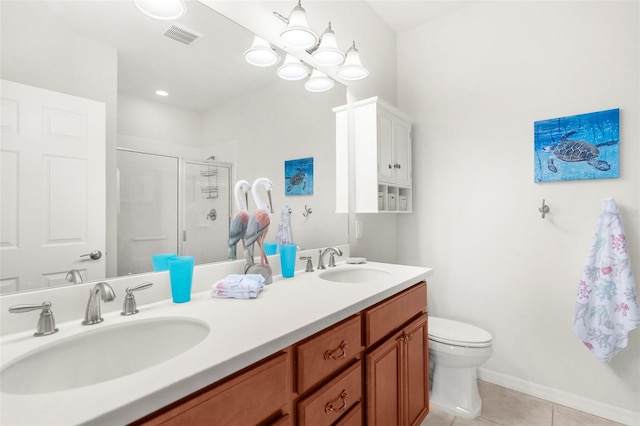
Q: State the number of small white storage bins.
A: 3